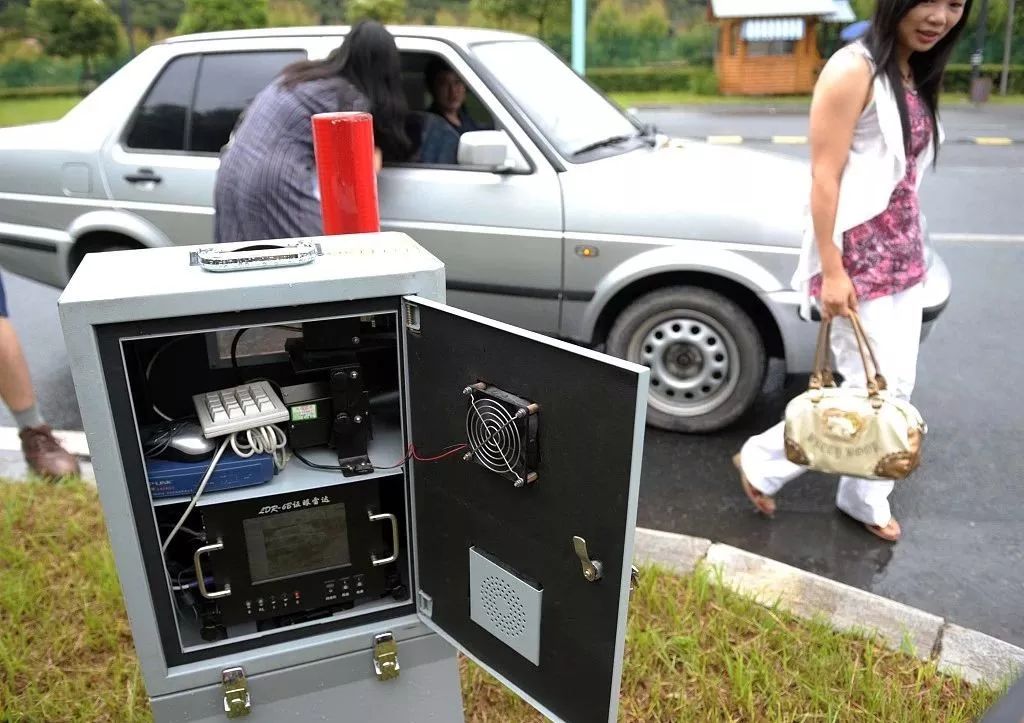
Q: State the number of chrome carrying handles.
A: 3